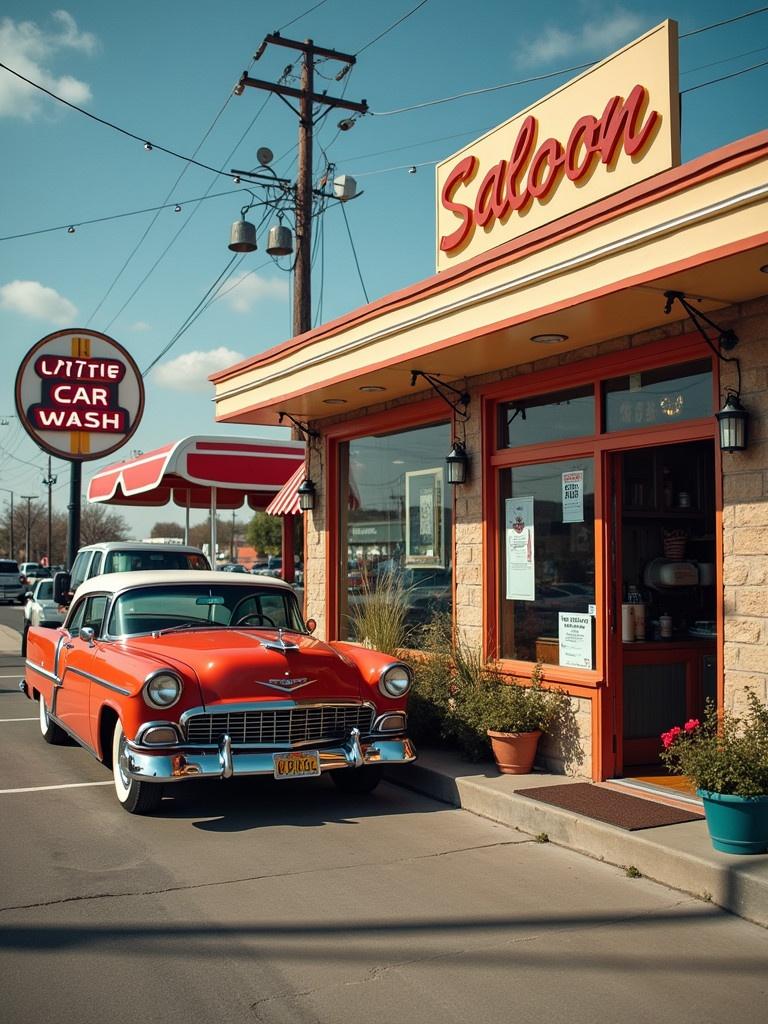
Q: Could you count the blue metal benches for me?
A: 0